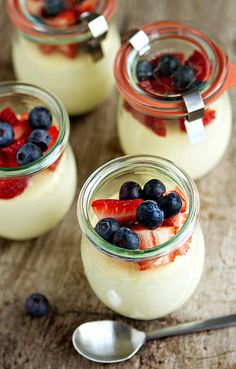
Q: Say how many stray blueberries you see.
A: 1